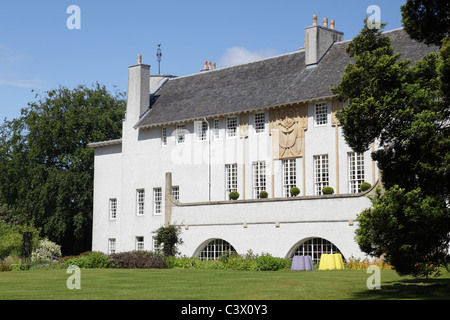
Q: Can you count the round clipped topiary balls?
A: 5